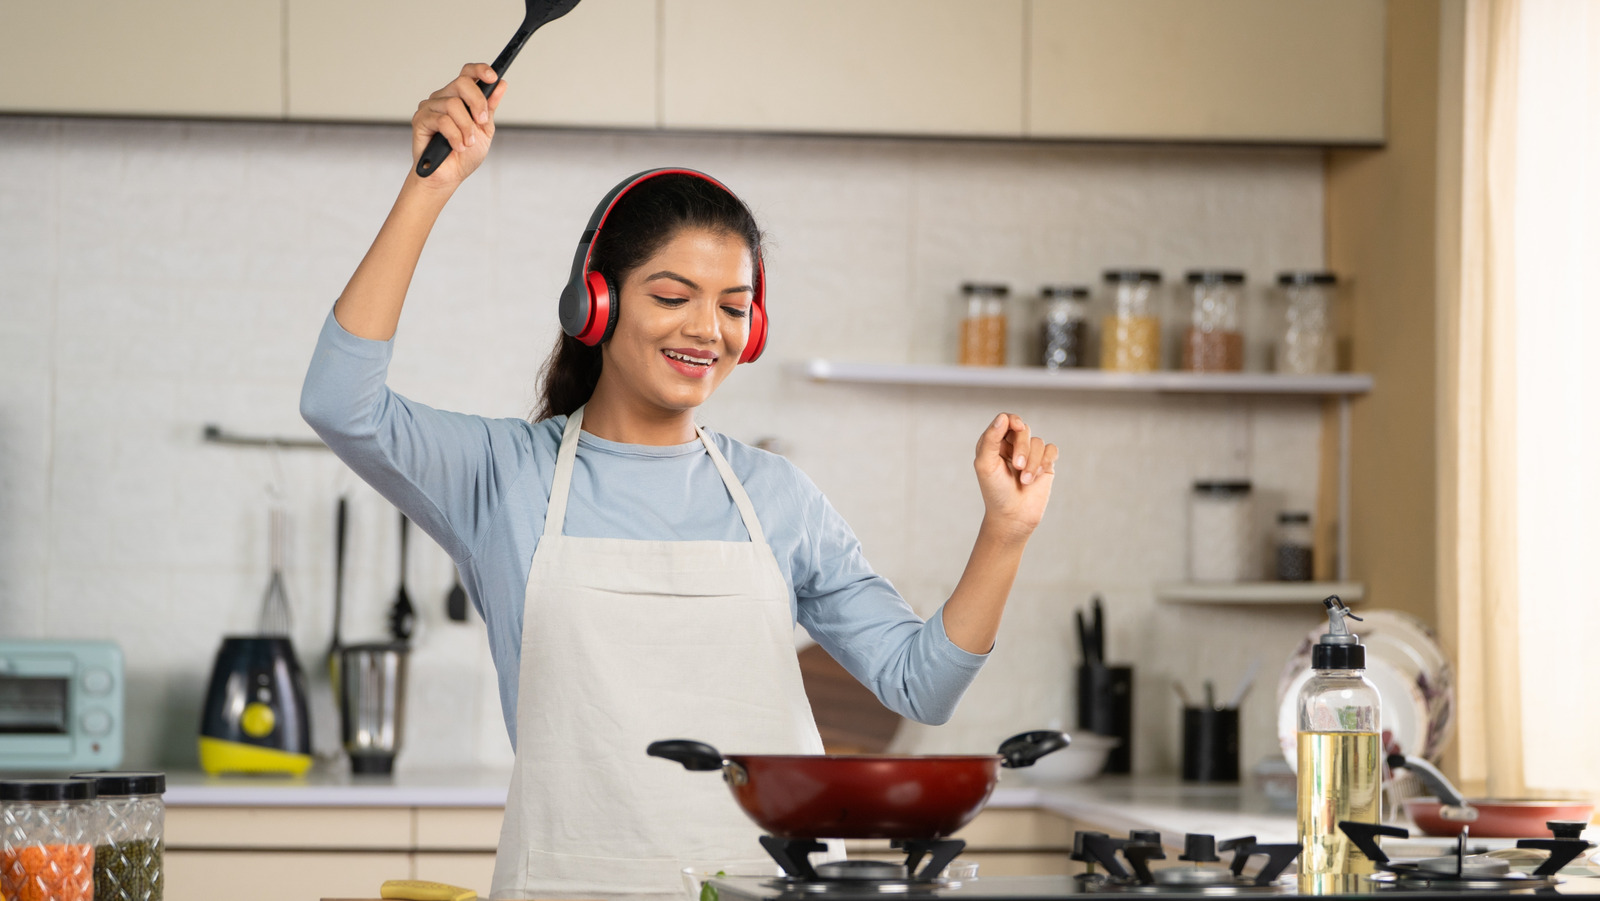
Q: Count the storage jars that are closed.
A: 9